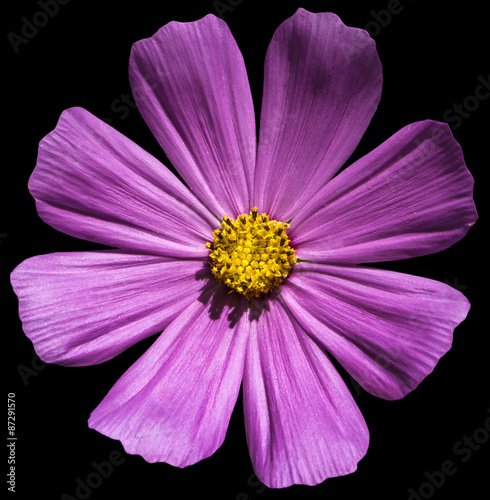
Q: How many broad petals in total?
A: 8